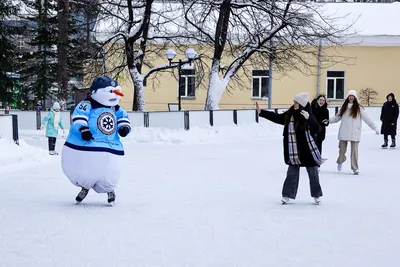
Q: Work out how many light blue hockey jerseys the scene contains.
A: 1